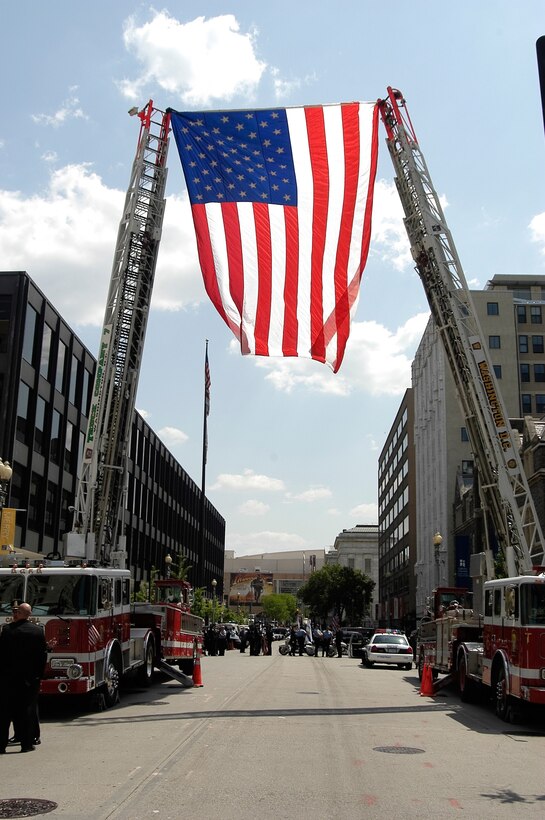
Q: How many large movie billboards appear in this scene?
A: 1